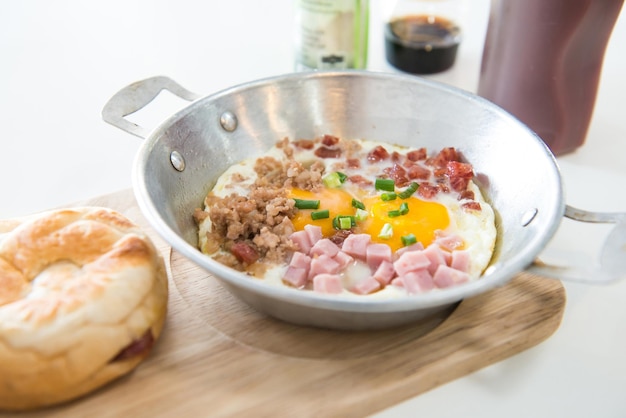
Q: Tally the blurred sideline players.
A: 0